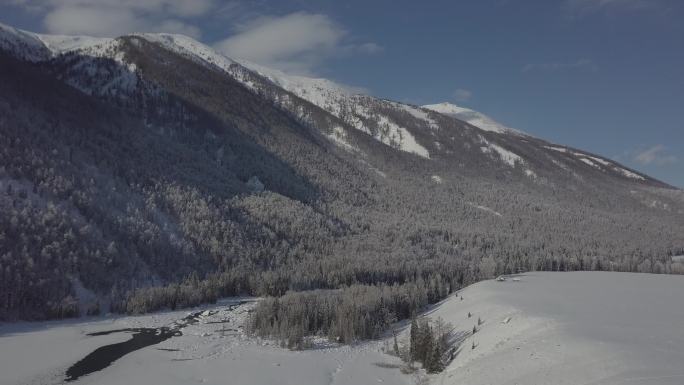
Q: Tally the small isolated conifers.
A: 6